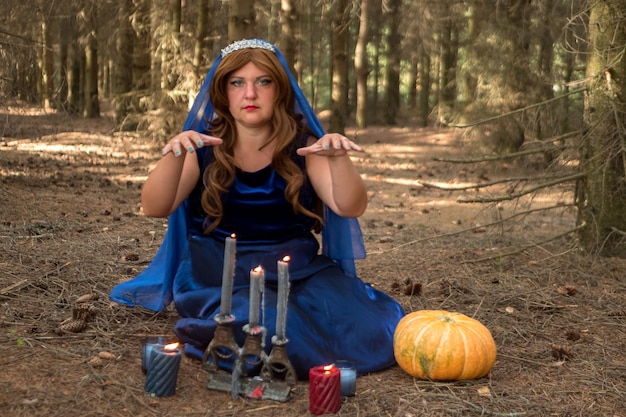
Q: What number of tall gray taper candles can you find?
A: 3